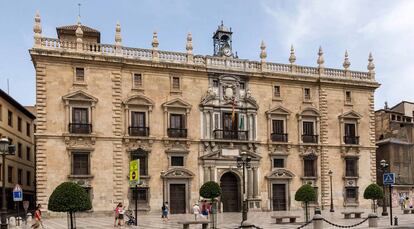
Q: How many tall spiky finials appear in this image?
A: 10